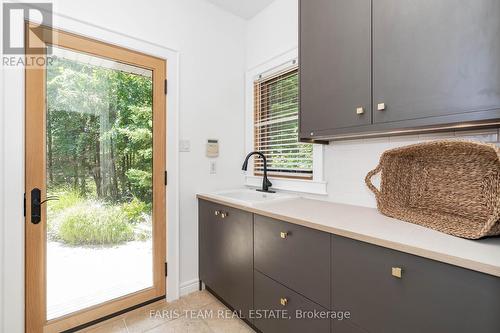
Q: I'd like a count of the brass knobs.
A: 7